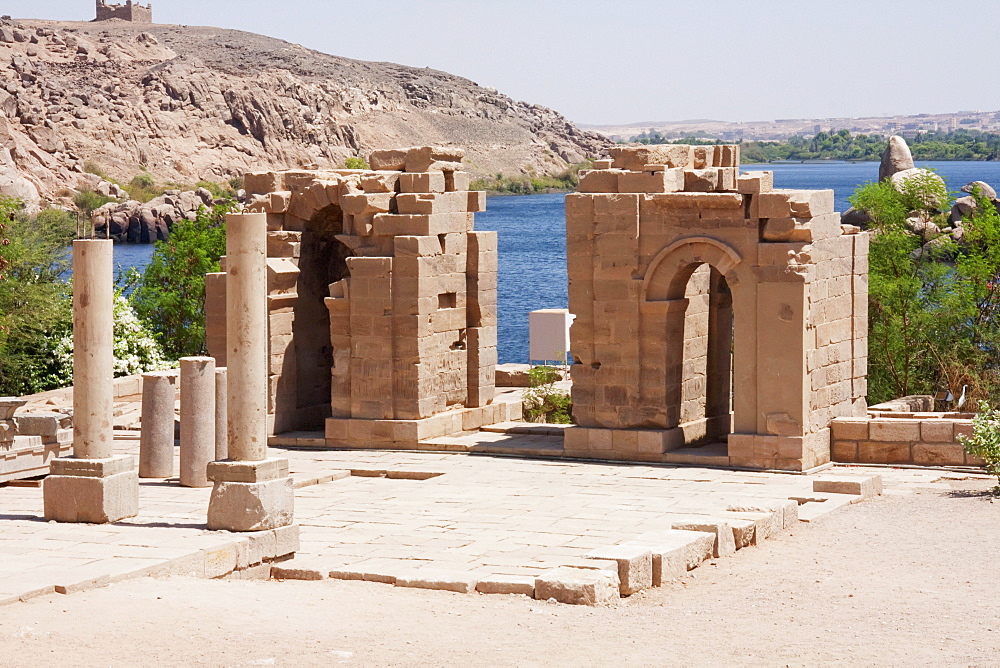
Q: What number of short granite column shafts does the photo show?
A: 3